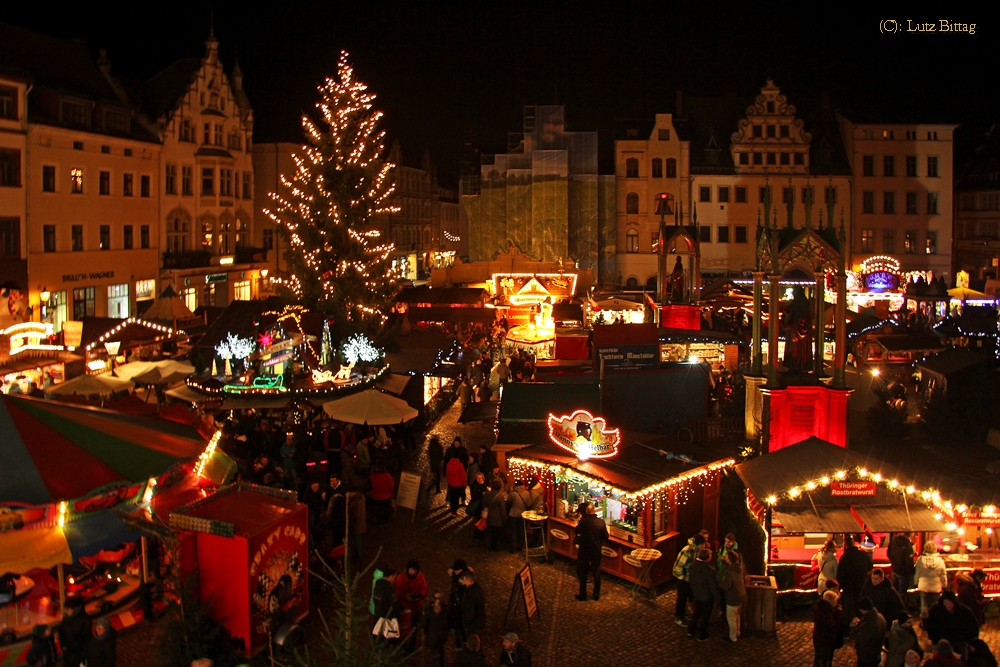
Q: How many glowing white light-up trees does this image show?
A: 2